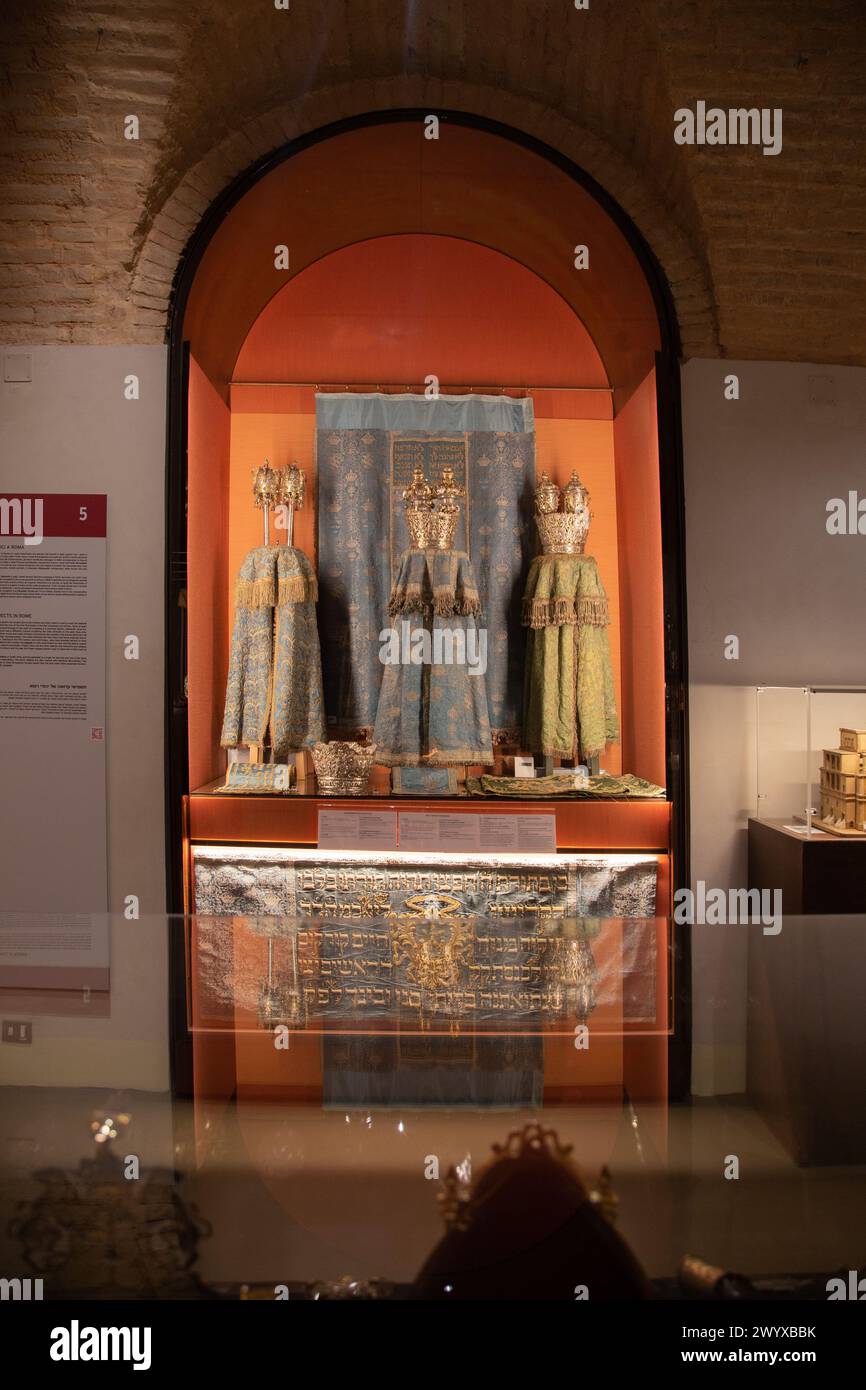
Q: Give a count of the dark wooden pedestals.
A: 1